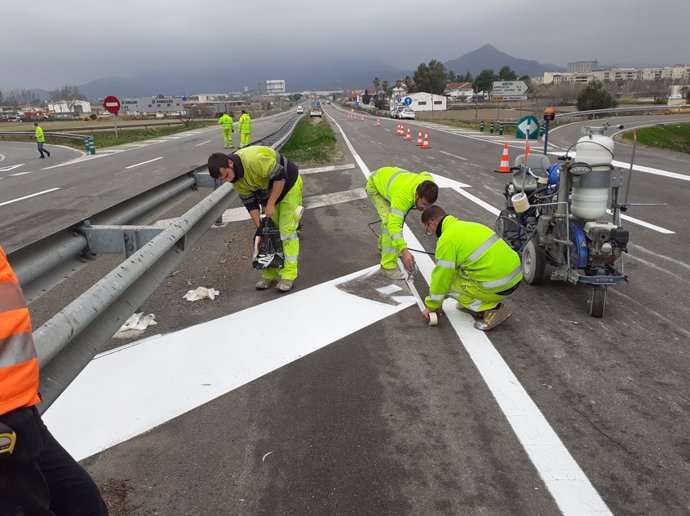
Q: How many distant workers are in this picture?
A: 3